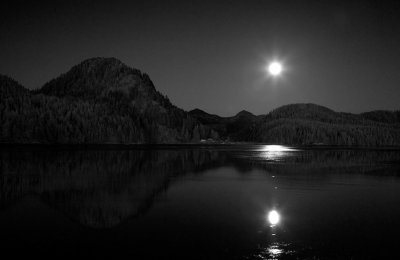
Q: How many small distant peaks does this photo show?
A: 2